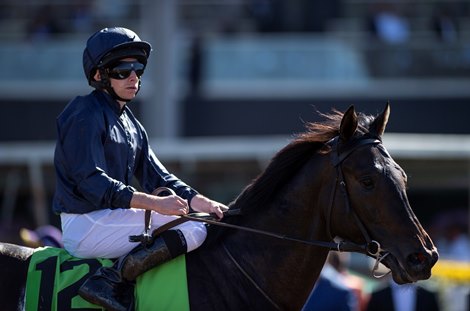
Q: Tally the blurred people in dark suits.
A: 2